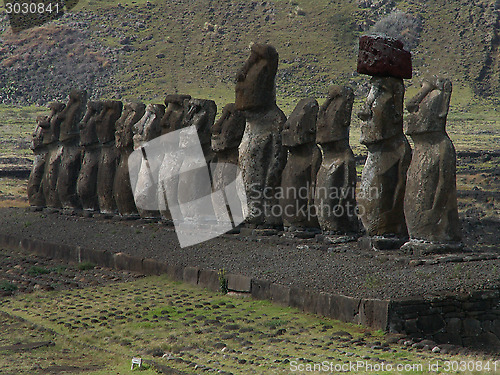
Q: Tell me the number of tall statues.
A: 15